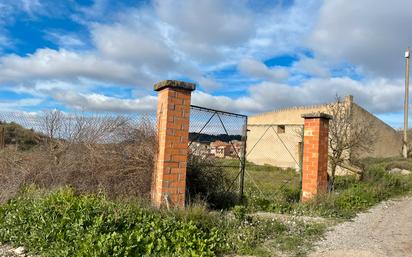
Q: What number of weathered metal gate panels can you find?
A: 2